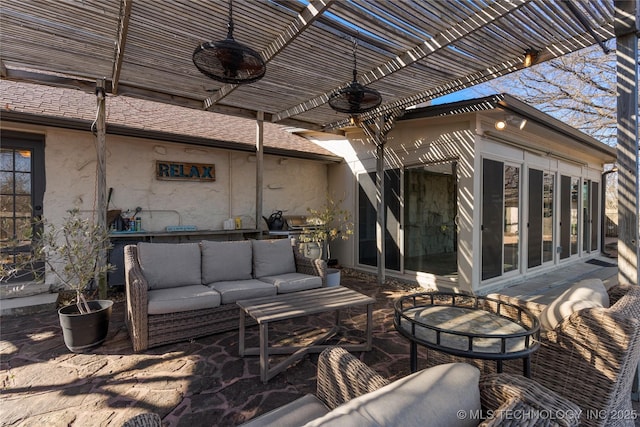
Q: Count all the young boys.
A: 0